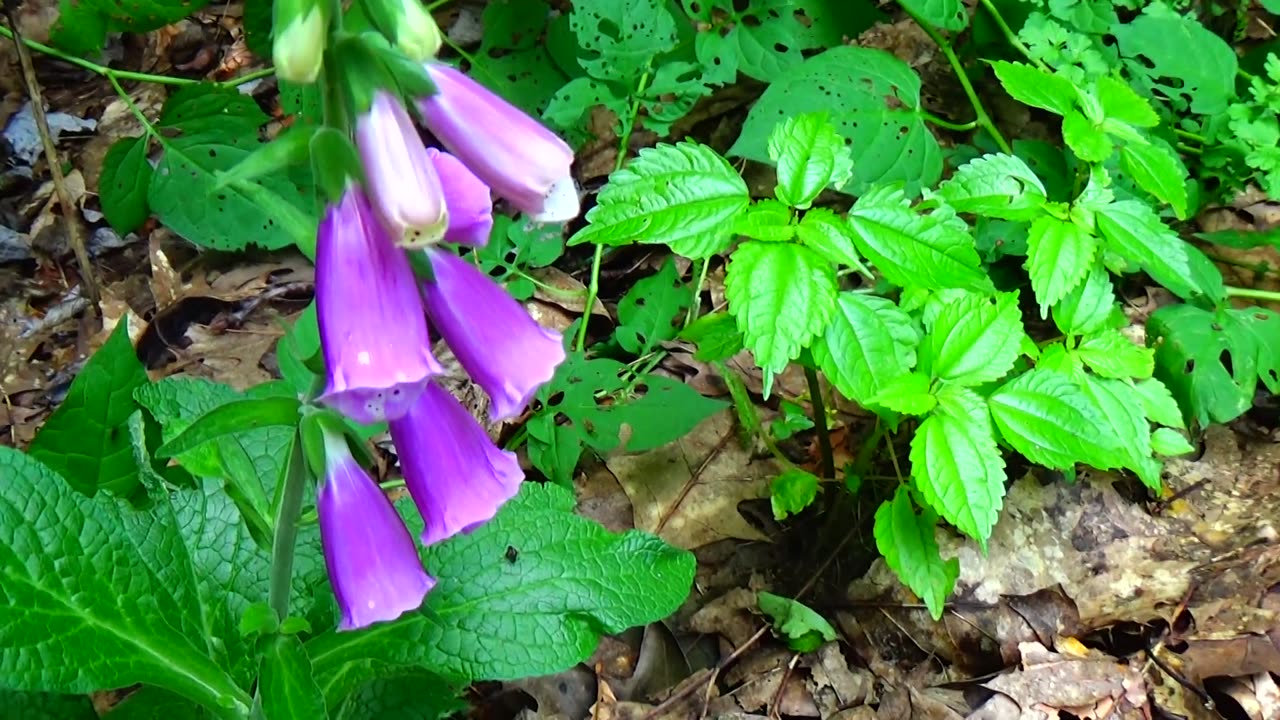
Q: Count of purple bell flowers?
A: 7